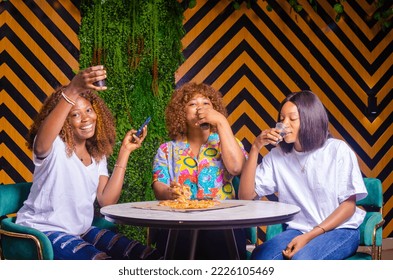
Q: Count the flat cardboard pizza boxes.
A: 1